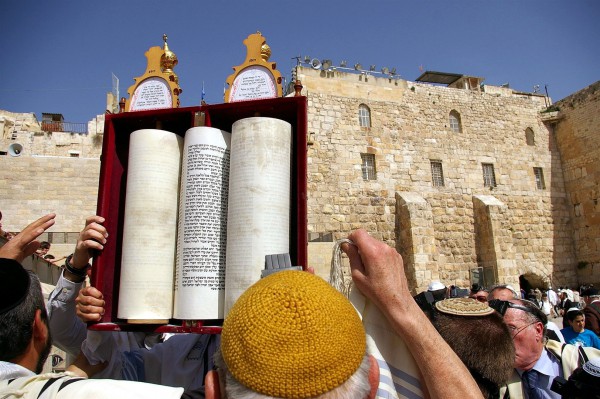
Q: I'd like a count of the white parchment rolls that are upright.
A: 3